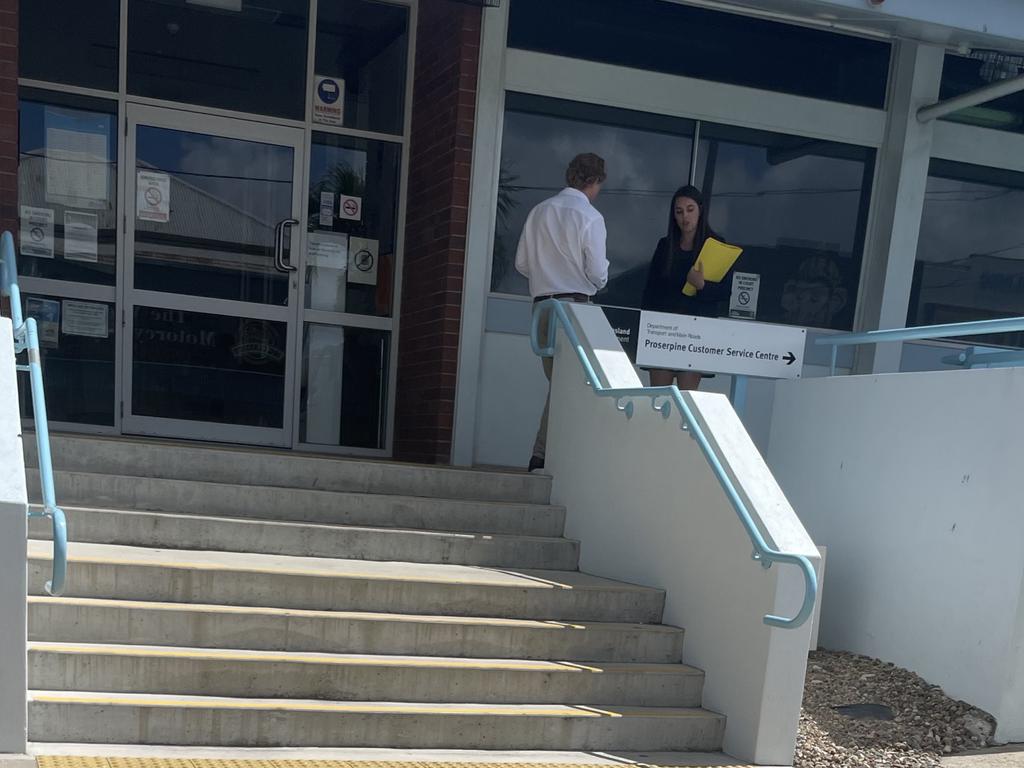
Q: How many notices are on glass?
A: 12